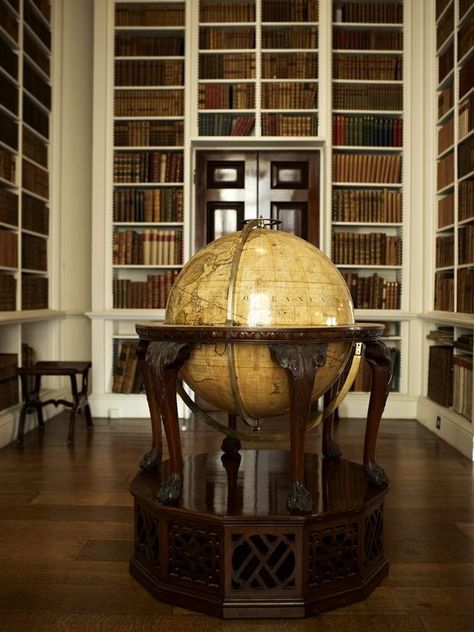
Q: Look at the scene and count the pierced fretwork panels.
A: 5